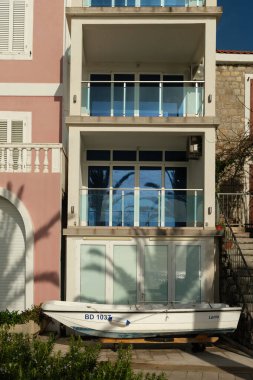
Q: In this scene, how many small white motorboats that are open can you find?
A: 1